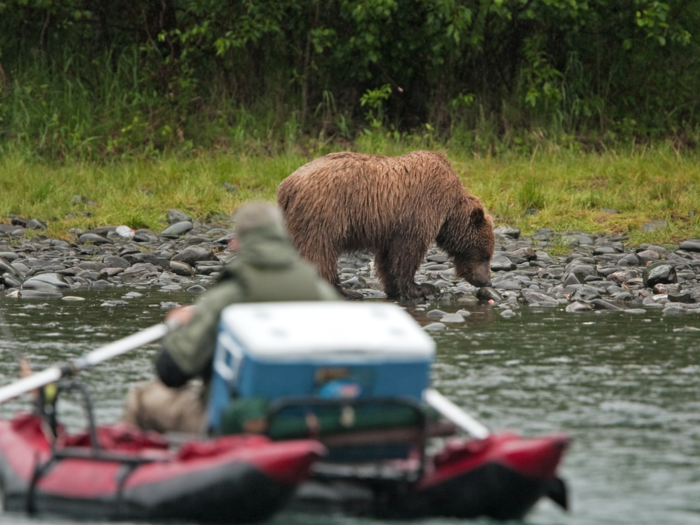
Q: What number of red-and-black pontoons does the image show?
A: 2